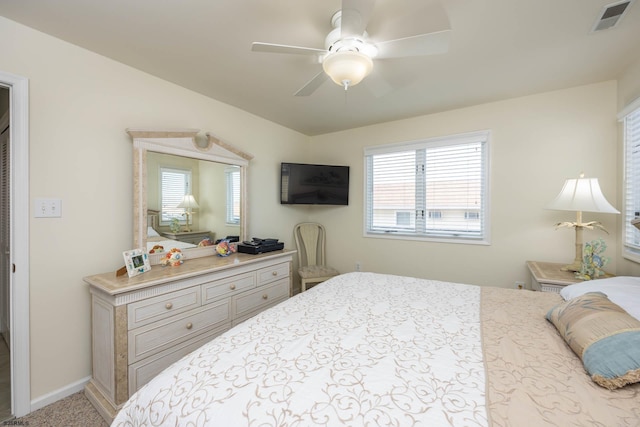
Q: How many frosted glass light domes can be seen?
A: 1